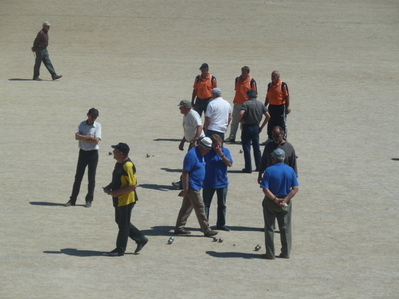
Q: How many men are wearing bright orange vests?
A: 3